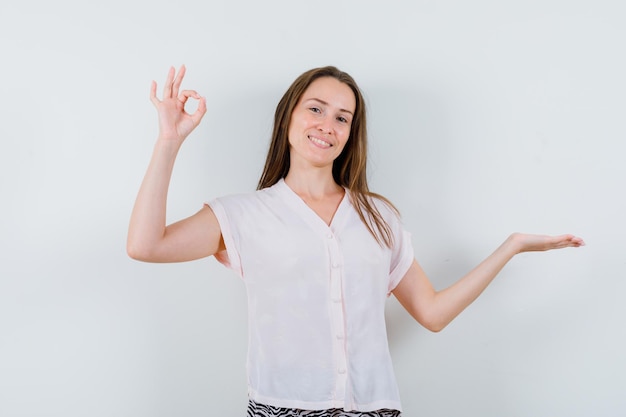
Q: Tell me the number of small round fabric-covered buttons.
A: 5